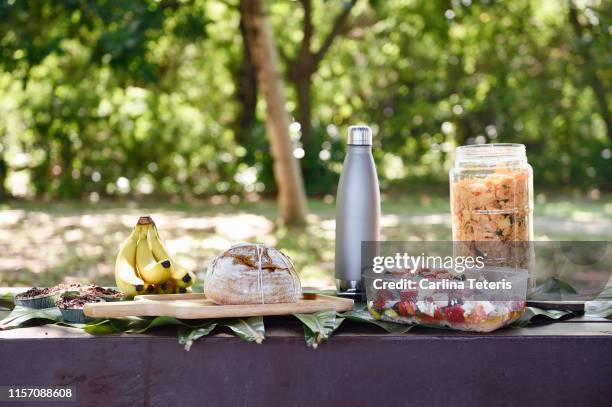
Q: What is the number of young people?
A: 0